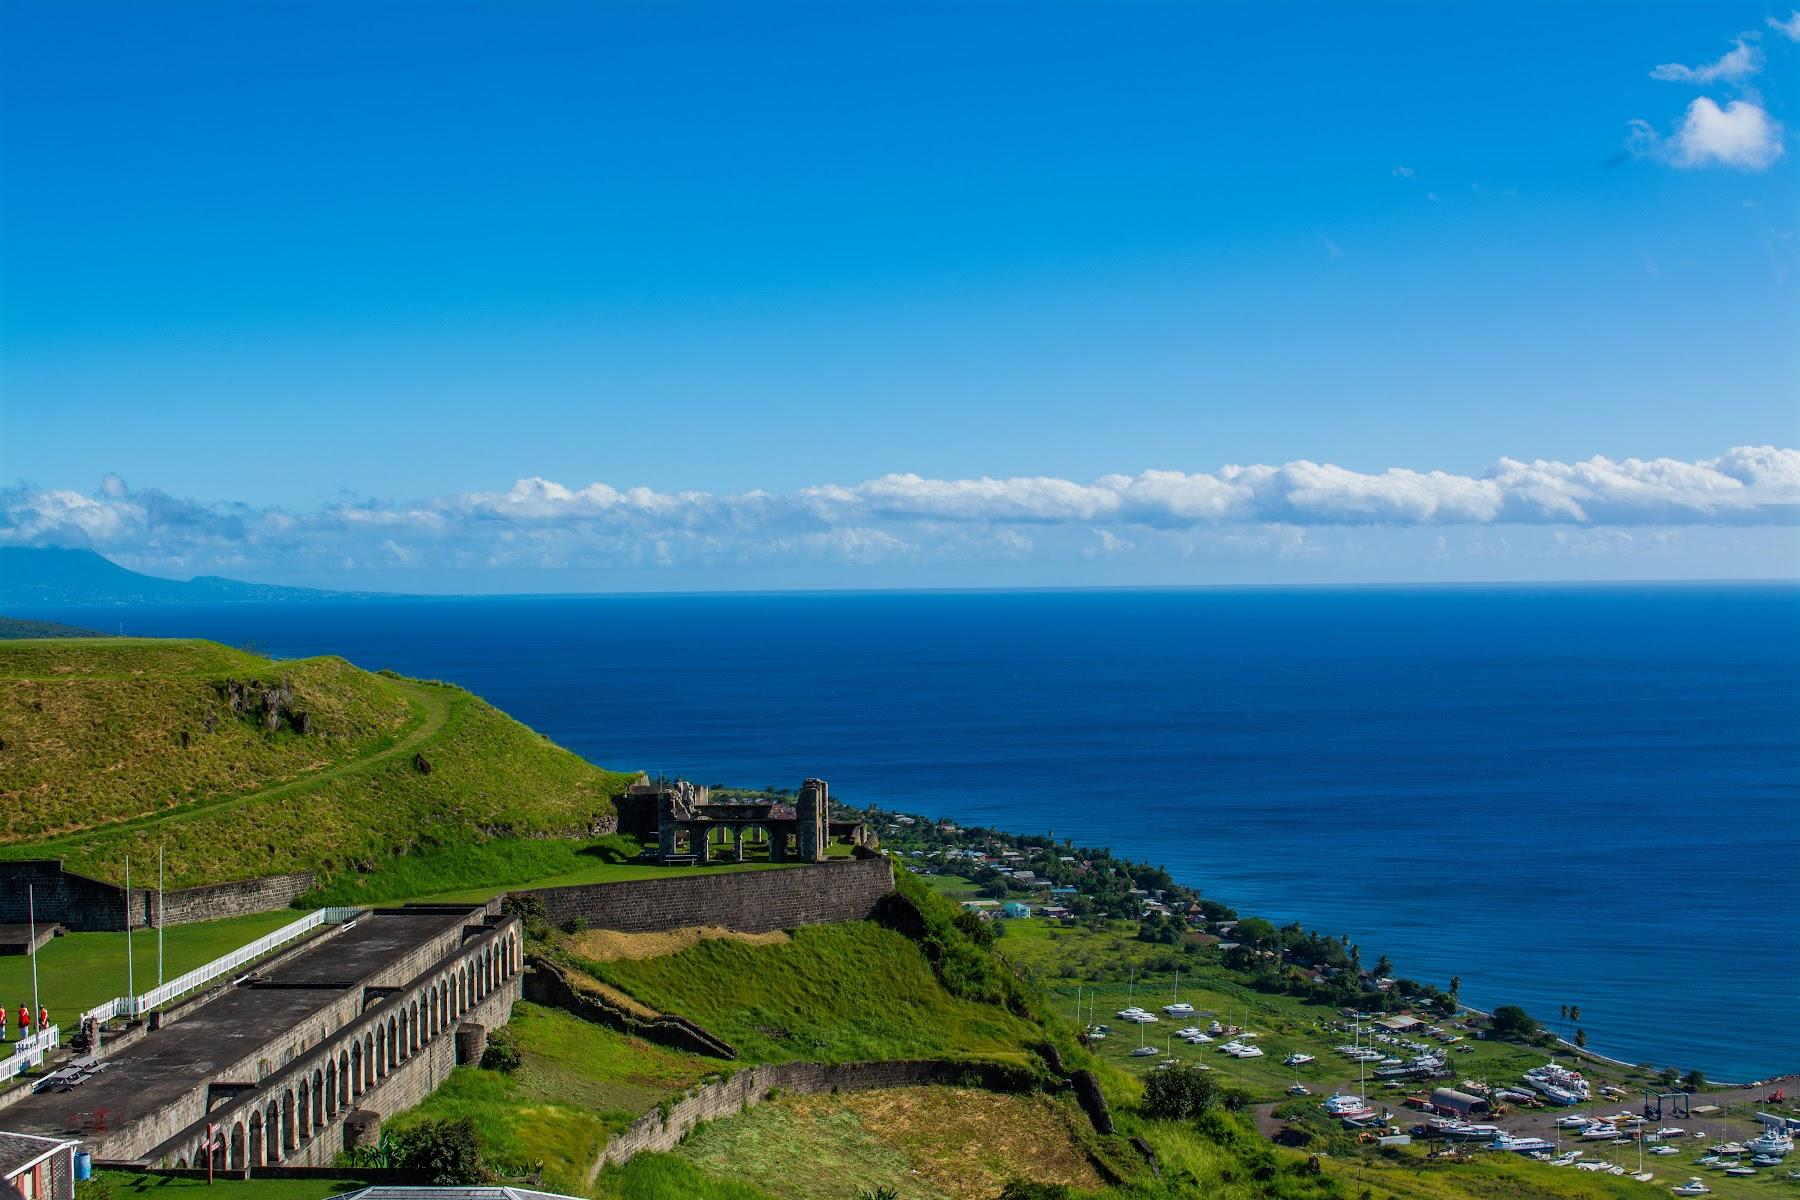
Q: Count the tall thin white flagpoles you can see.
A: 3